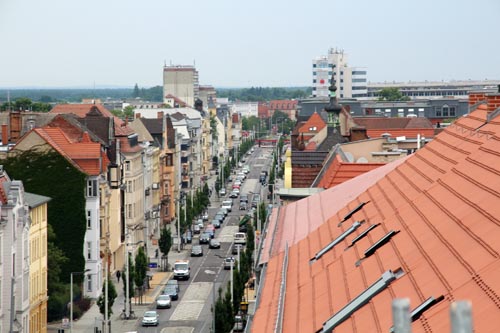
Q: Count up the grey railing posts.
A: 2